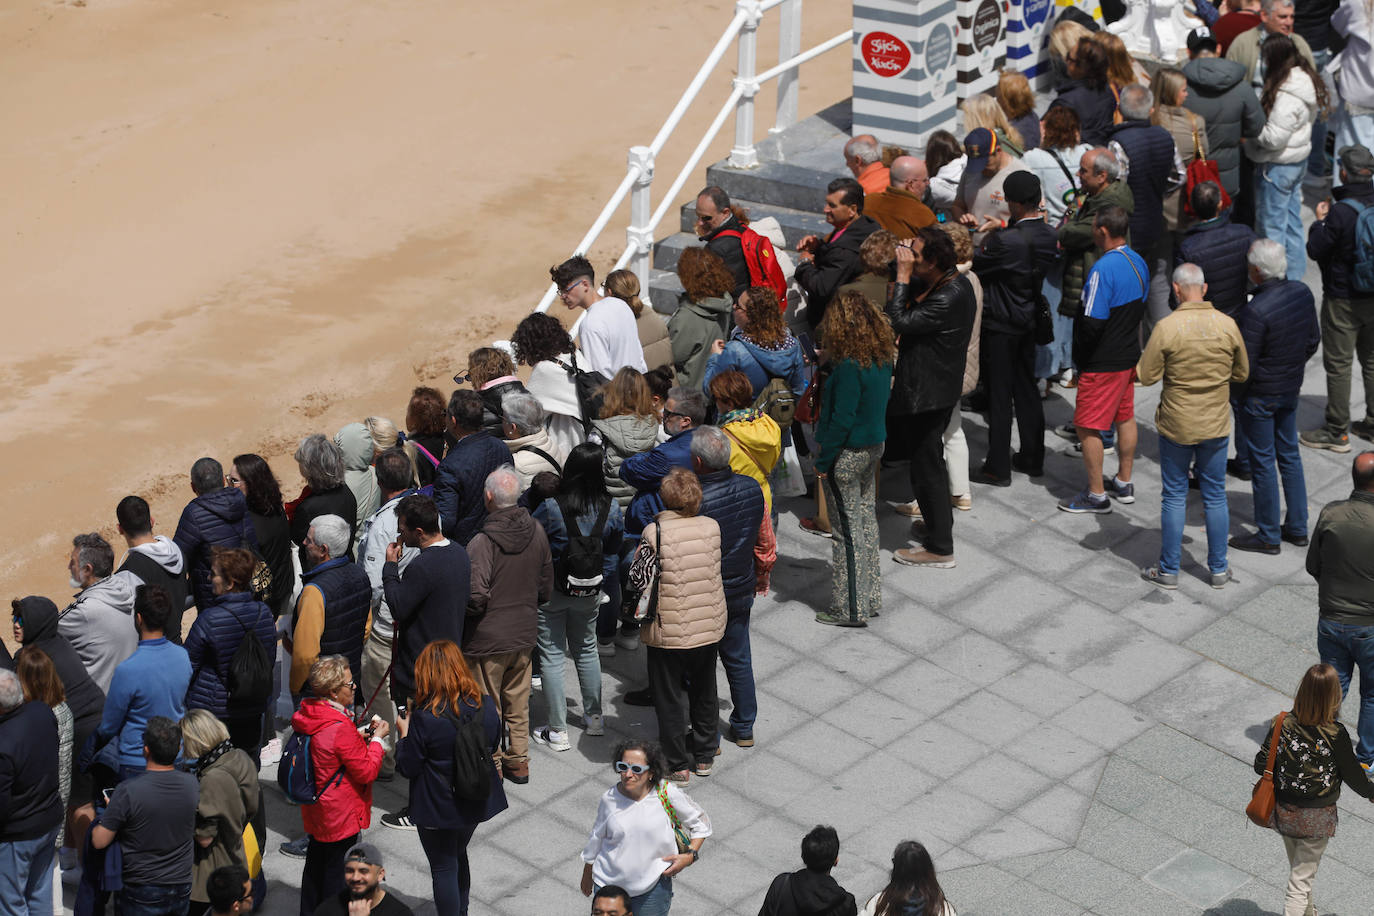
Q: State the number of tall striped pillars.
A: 4